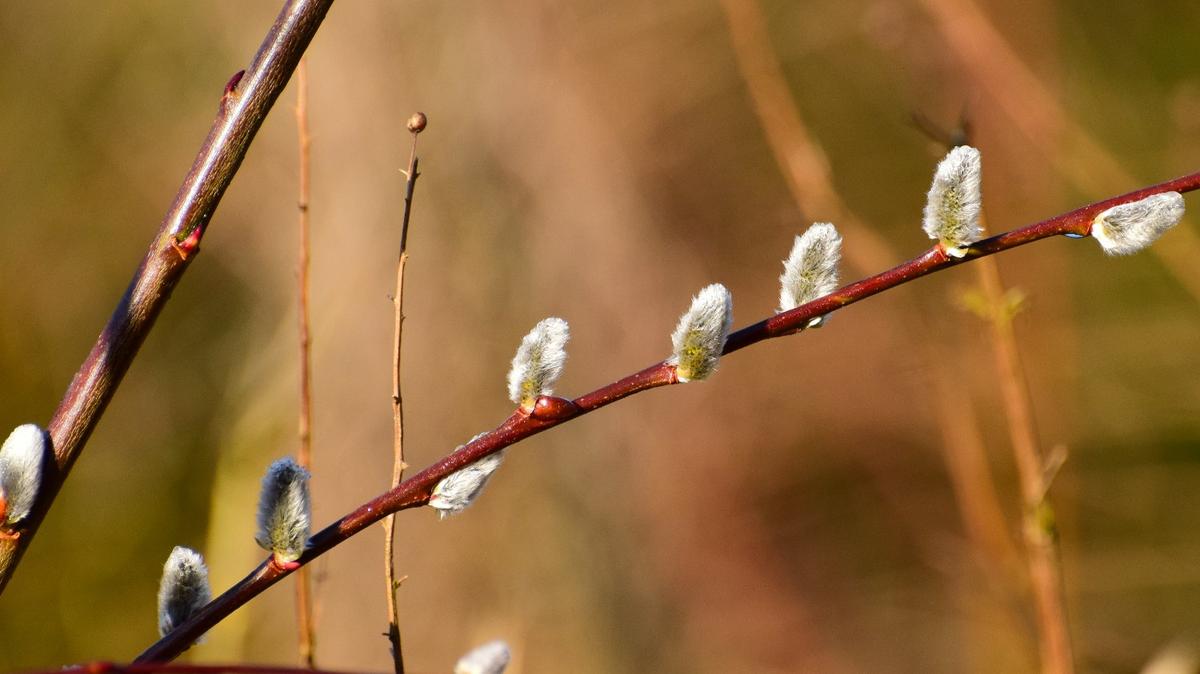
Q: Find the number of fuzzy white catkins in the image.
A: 10